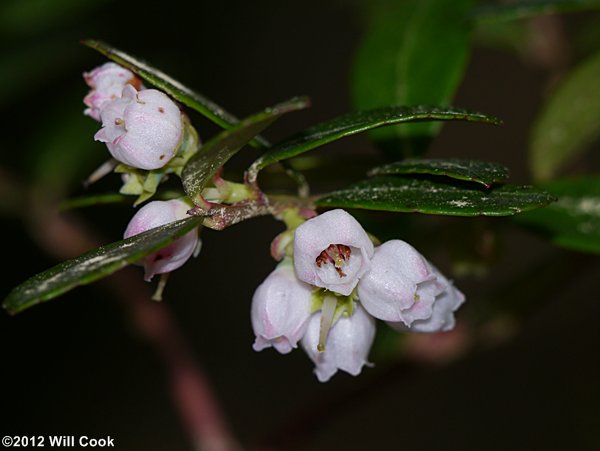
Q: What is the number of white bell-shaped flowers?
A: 8